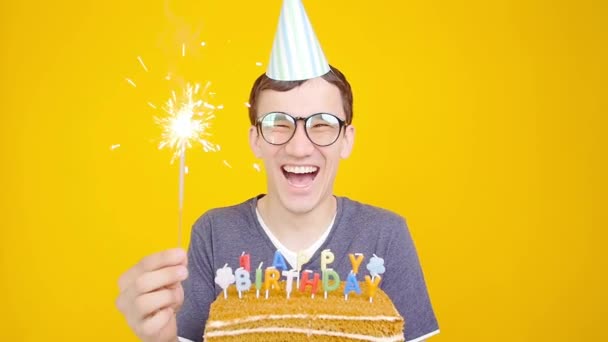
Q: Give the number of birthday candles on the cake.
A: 15